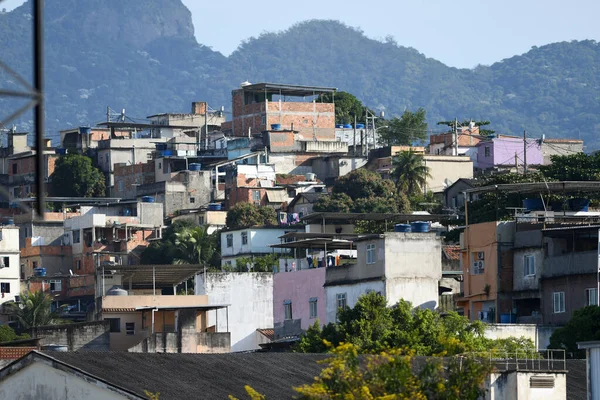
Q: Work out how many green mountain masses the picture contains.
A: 3